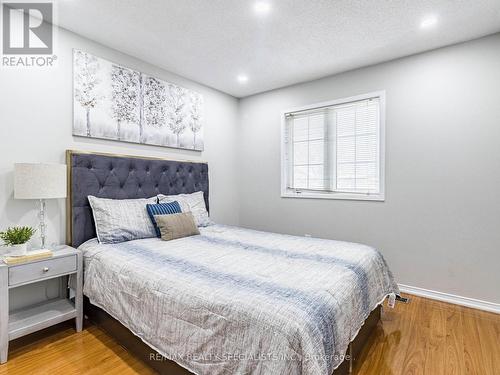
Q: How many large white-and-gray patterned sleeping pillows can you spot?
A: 2